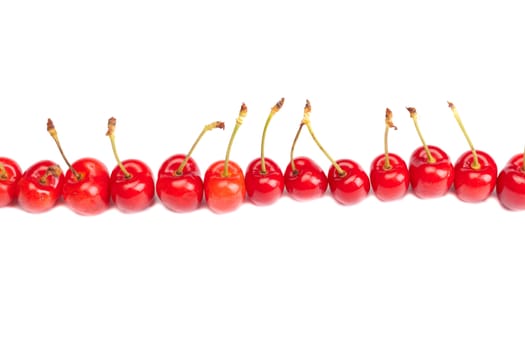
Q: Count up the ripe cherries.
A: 13